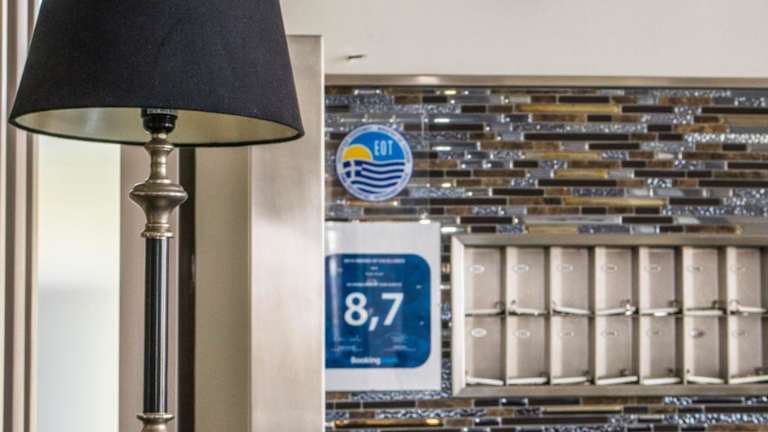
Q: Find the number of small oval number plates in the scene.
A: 14